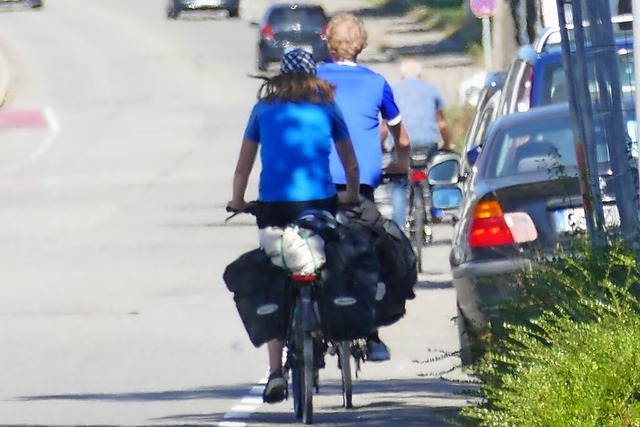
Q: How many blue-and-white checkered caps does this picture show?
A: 1